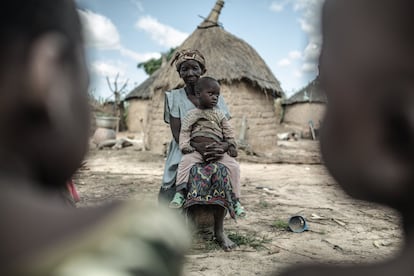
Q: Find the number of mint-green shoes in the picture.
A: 2